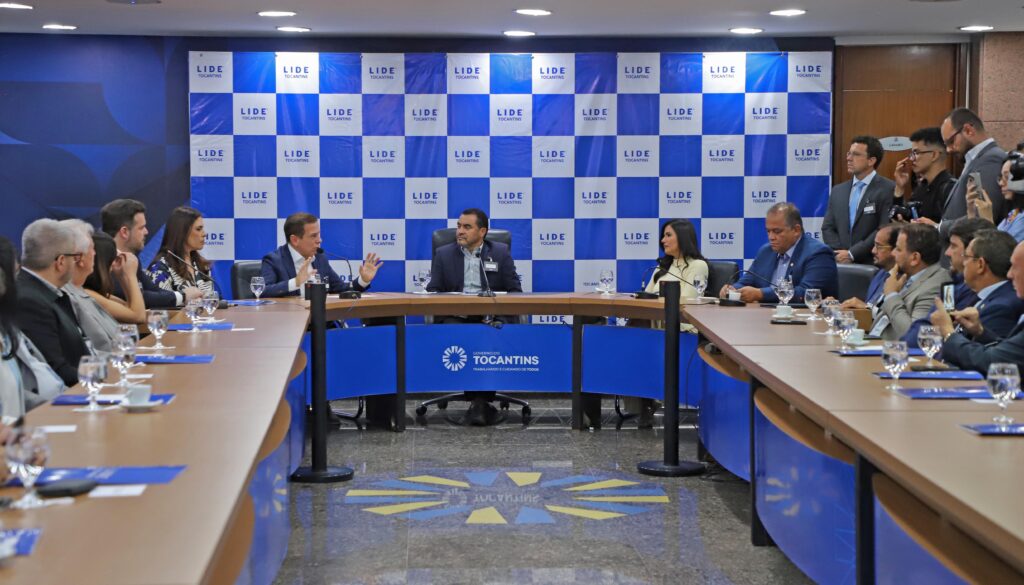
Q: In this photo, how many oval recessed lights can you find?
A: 9